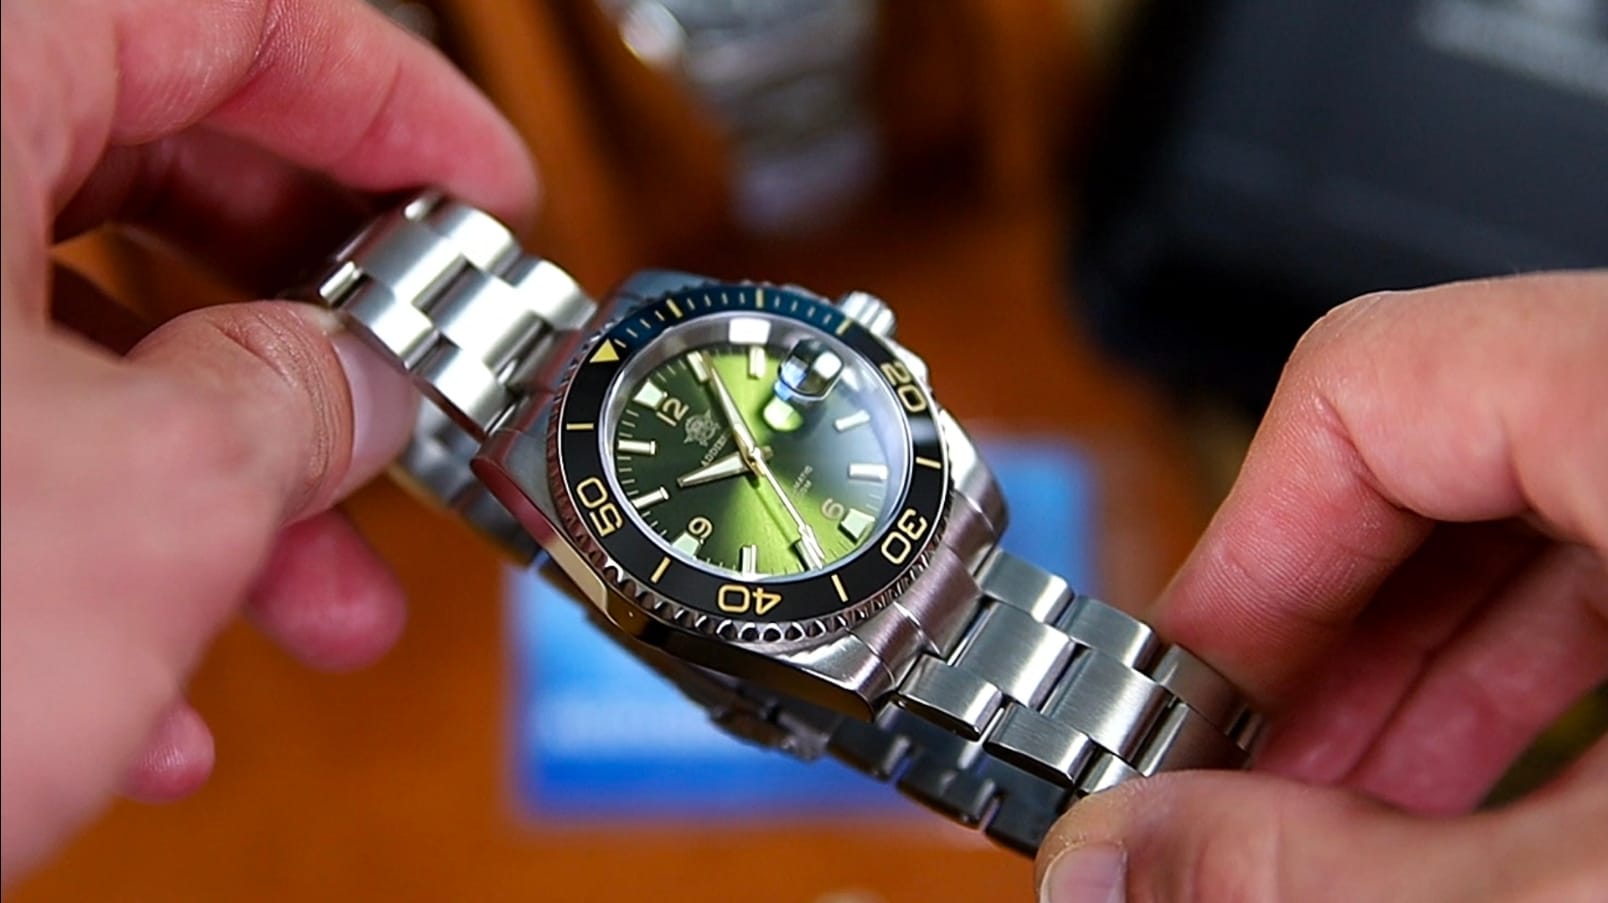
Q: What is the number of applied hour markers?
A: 11